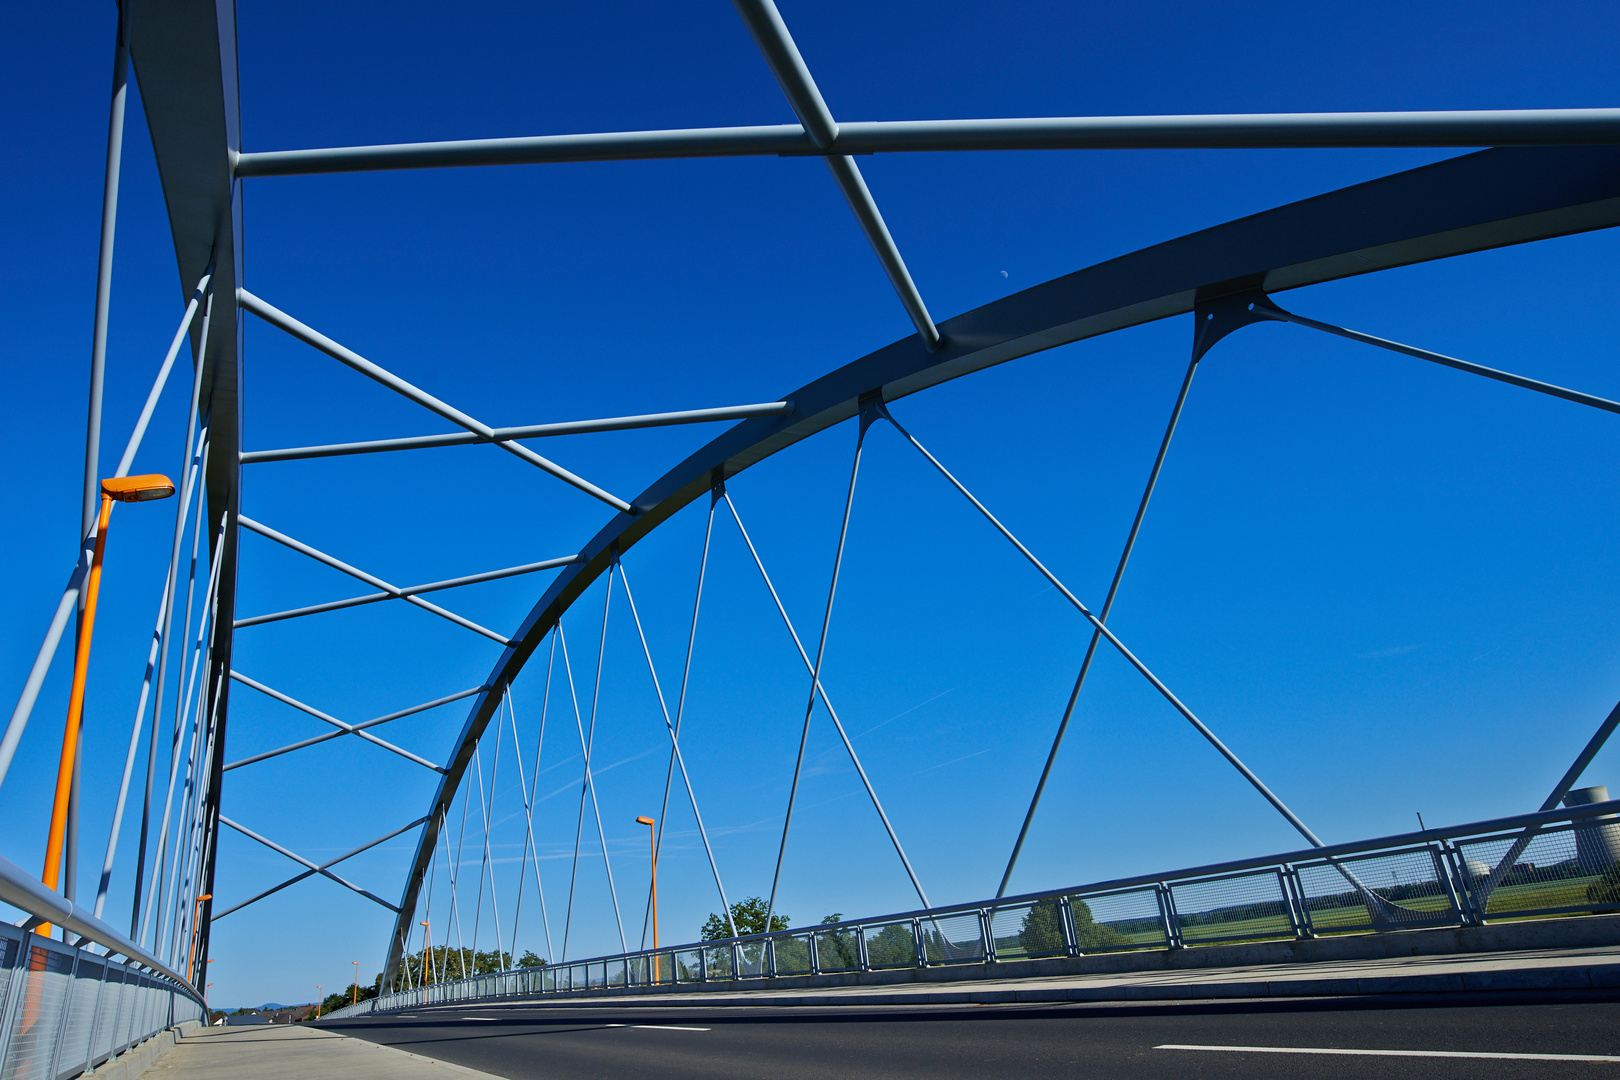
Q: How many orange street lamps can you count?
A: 8